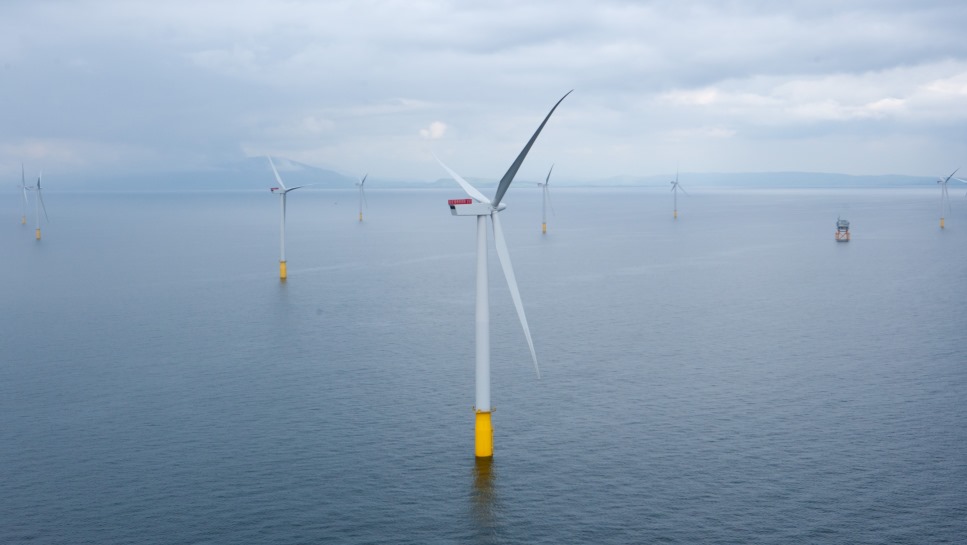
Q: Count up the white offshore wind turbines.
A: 8